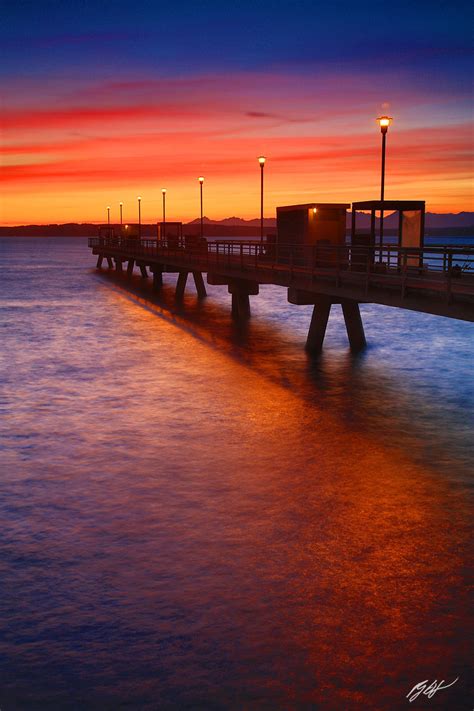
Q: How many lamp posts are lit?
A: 7